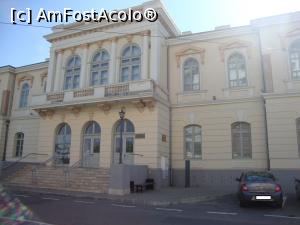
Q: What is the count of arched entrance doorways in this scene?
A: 3